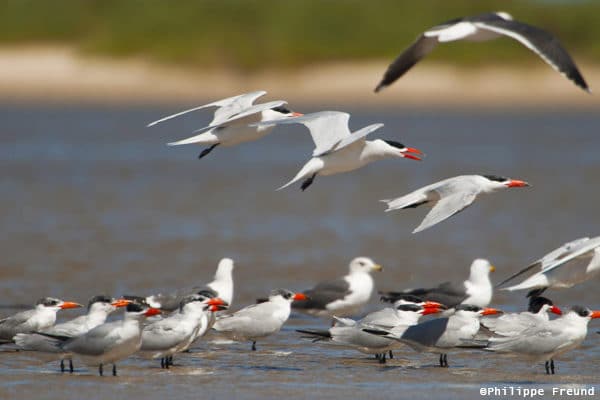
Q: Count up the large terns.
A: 15